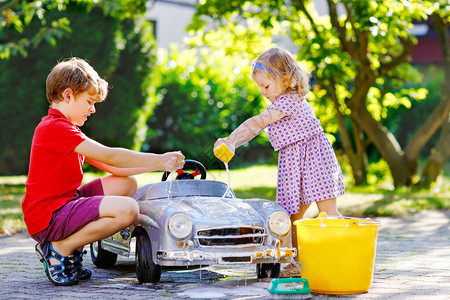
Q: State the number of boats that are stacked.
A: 0